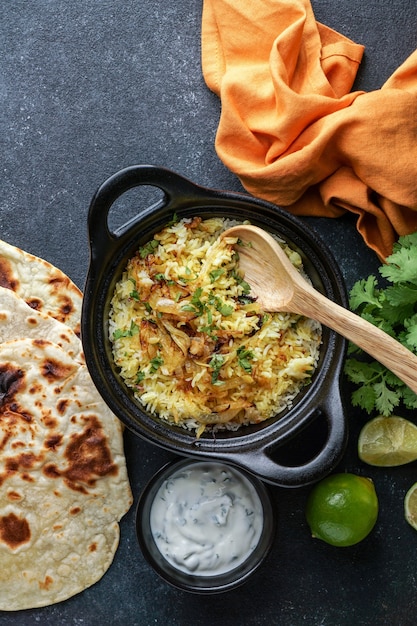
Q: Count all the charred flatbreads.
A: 3